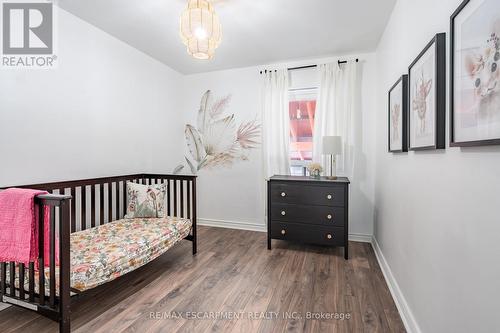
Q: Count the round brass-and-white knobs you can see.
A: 6